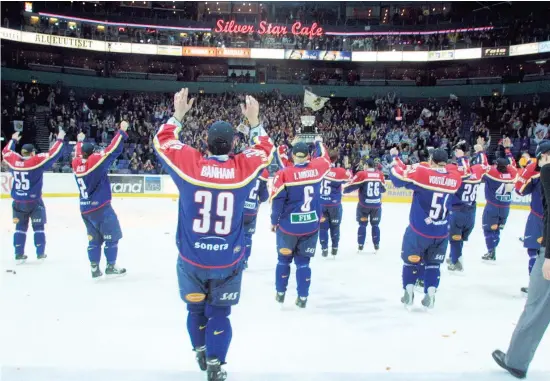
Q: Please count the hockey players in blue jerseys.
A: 11